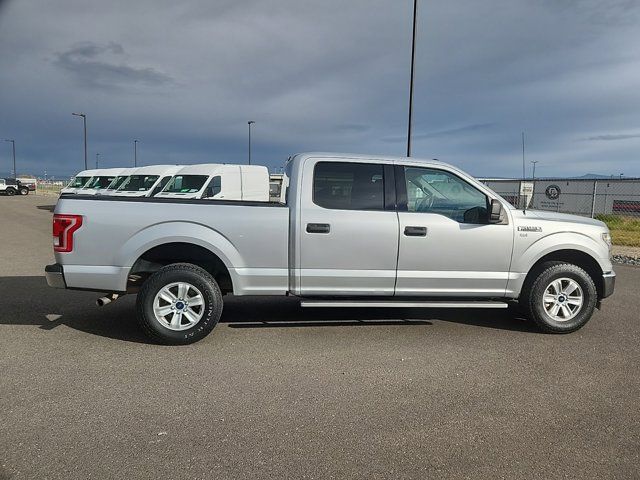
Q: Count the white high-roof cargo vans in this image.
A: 5